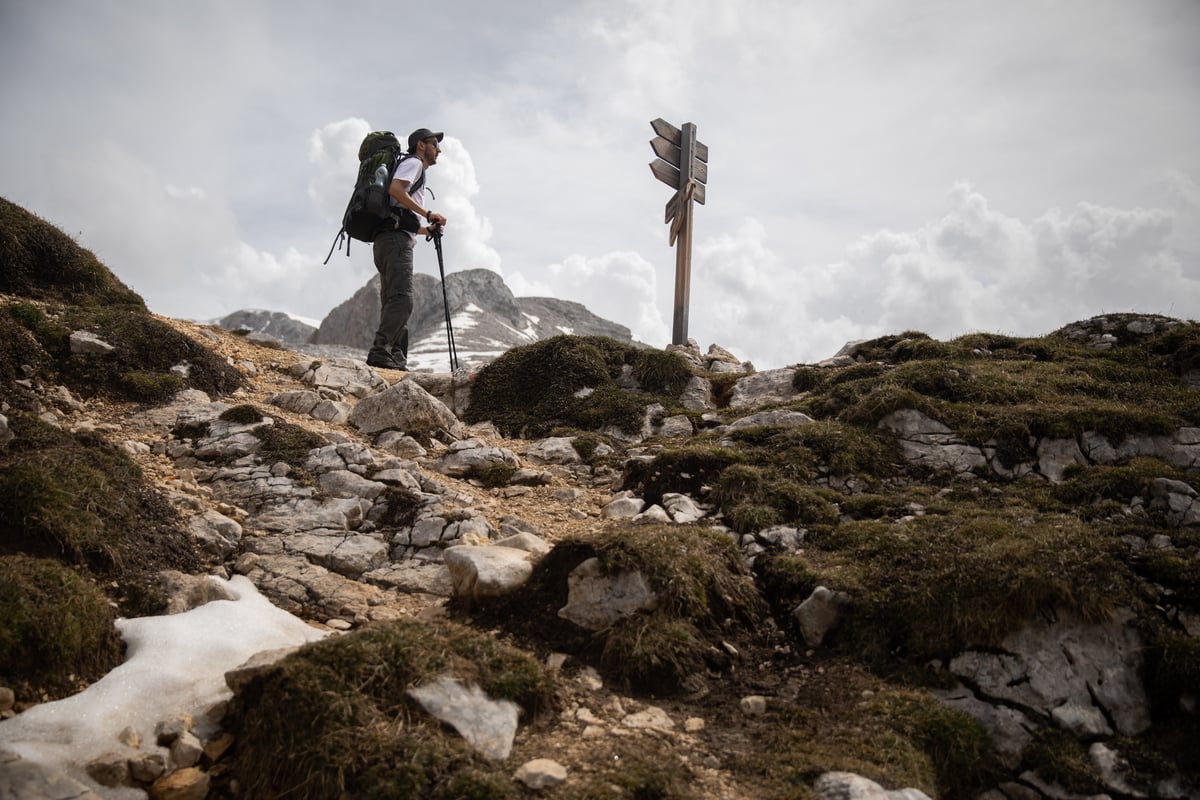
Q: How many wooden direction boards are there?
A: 5